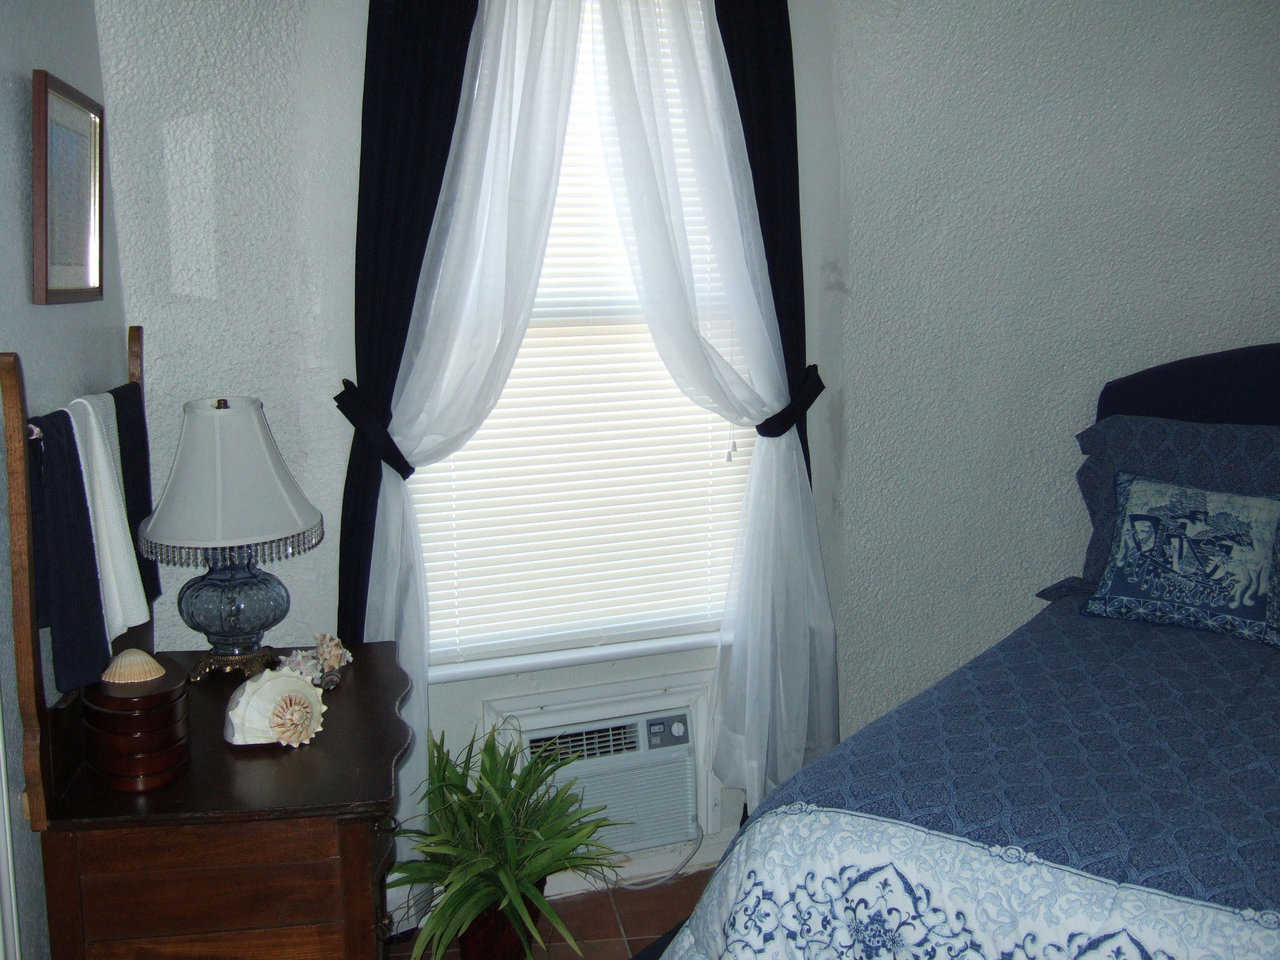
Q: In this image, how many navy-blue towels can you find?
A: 2